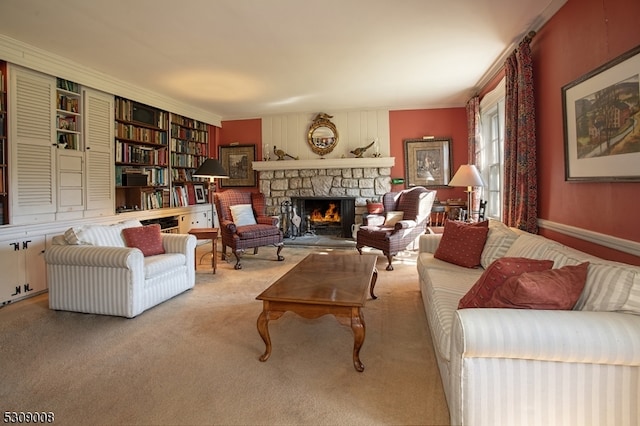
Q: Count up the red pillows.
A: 4